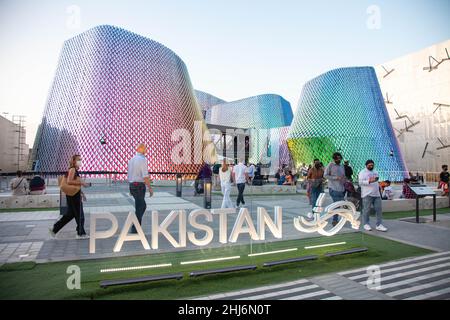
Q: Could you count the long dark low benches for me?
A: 4